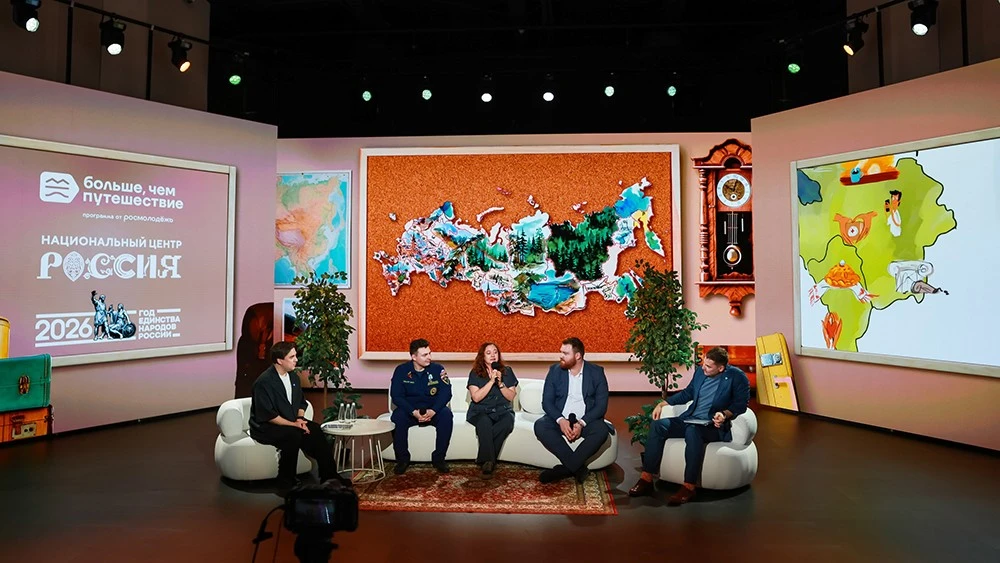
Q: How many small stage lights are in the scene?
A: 13